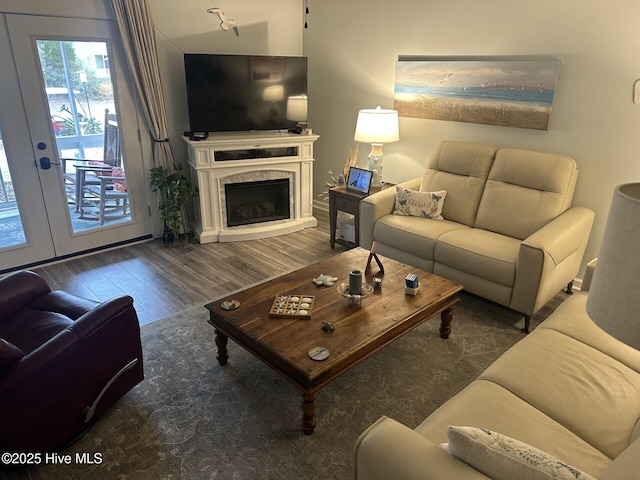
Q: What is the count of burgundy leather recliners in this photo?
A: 1